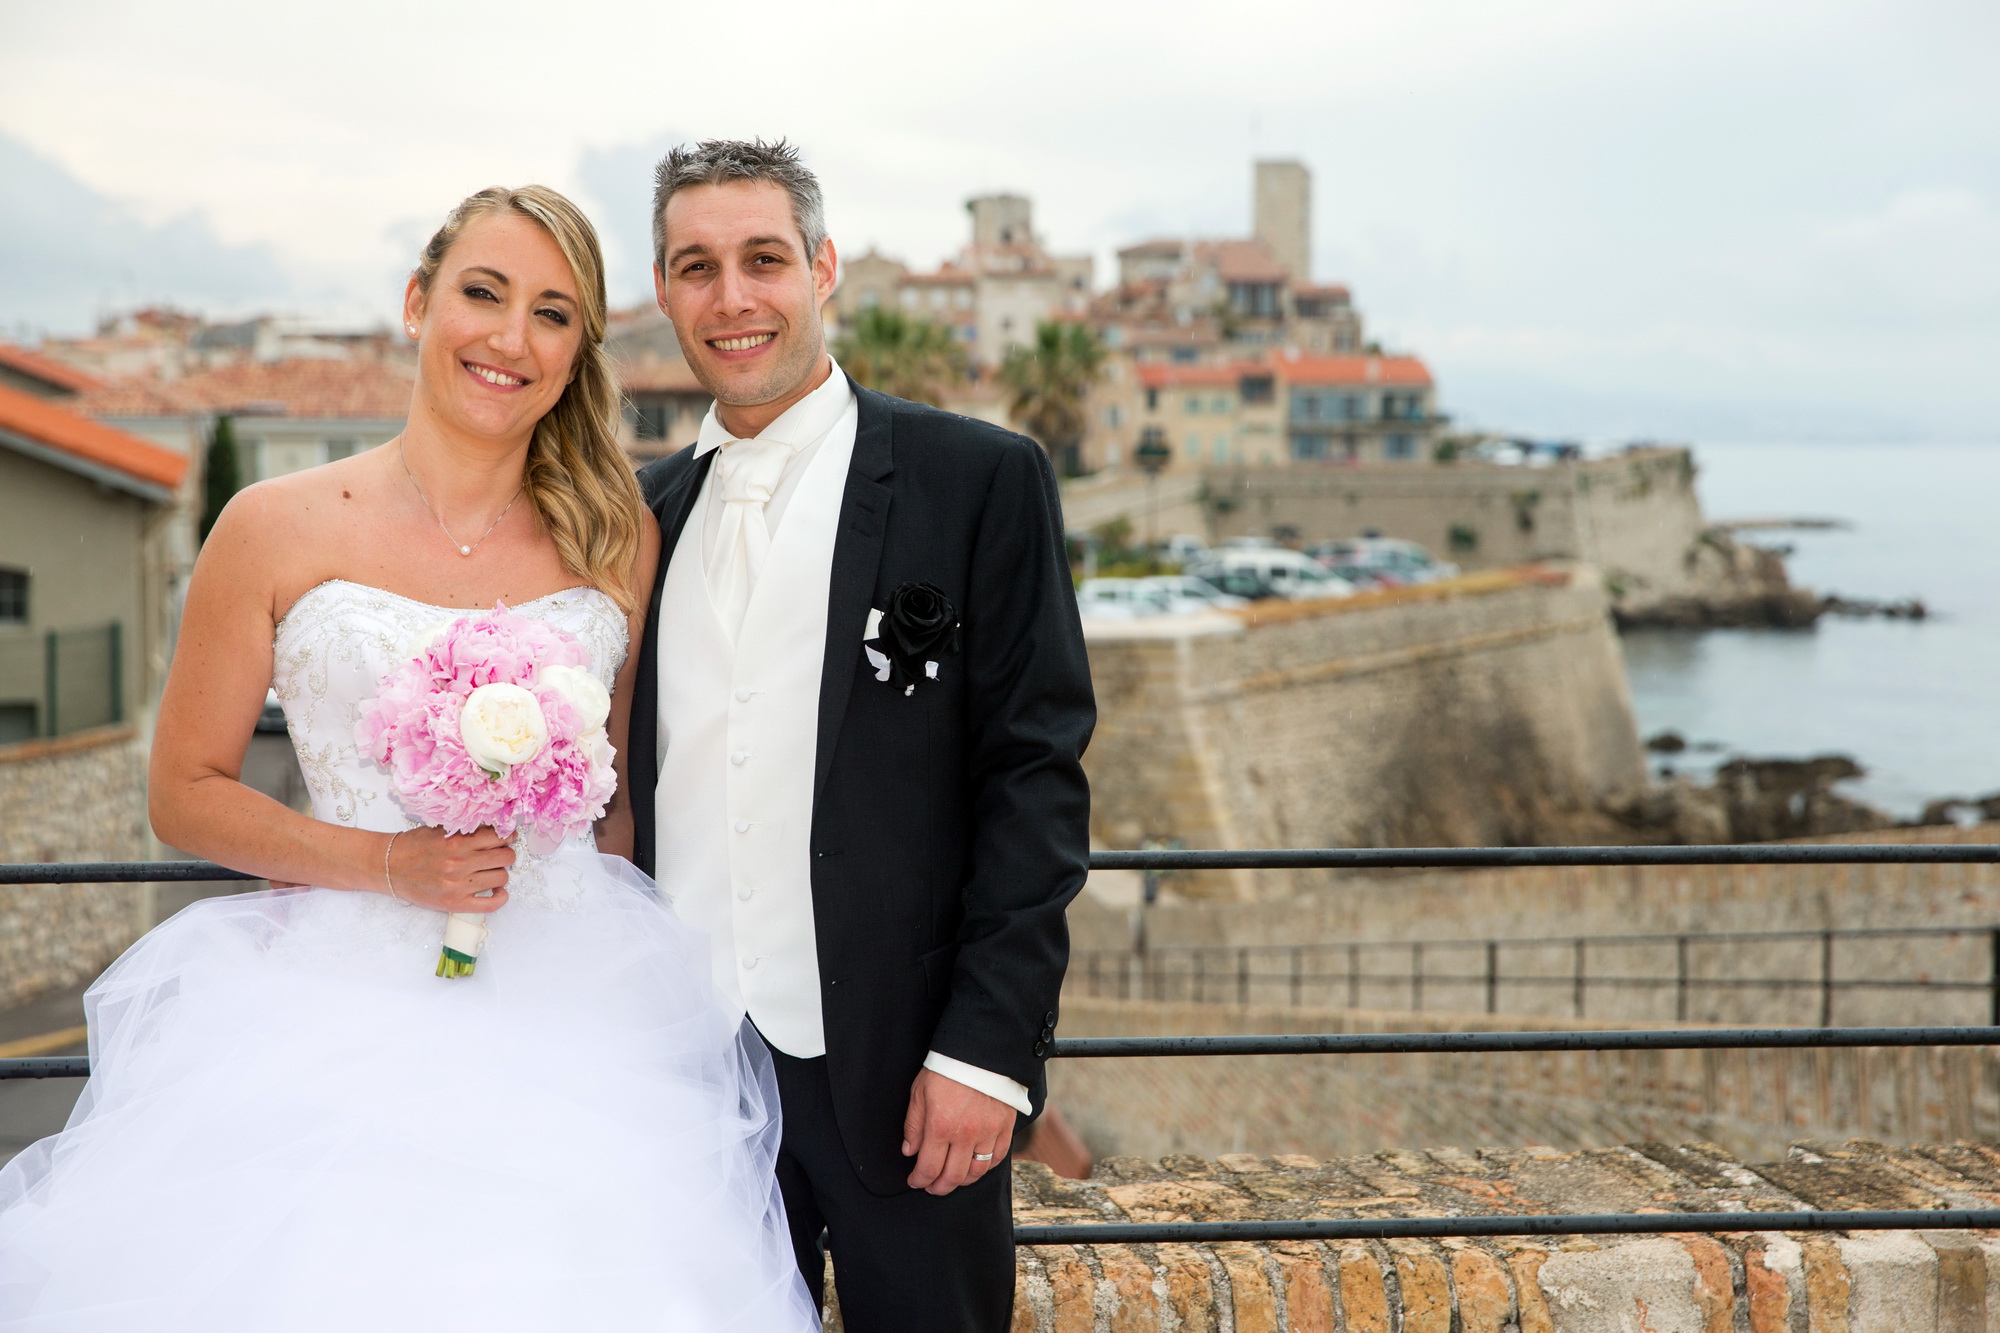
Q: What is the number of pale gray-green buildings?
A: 1